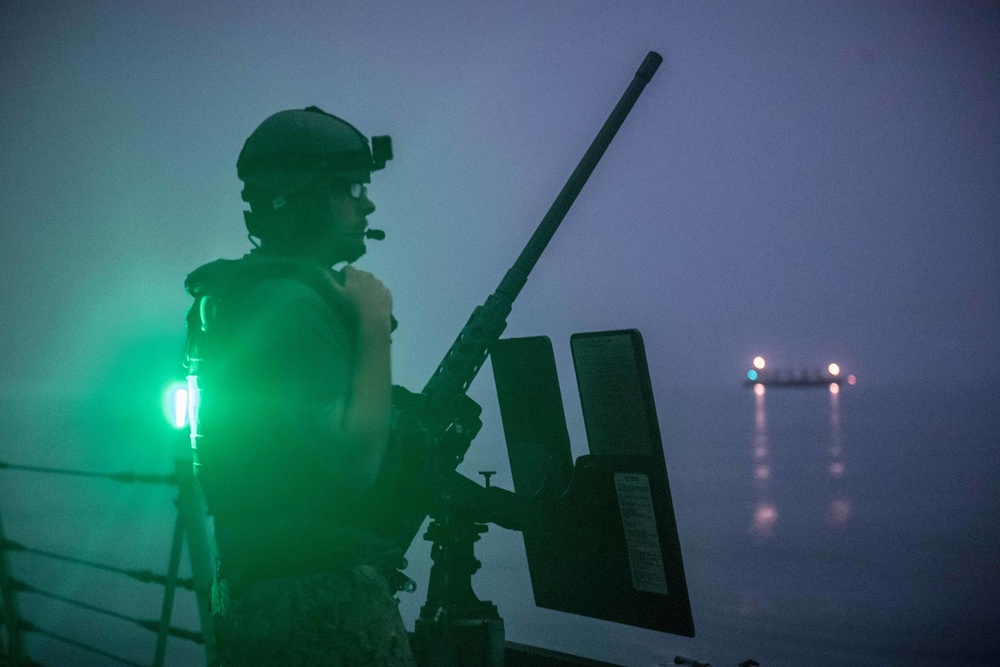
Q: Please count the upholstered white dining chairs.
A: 0